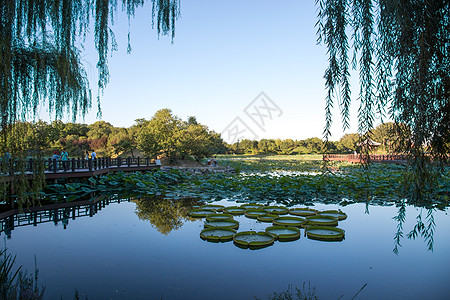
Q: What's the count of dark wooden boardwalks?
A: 1